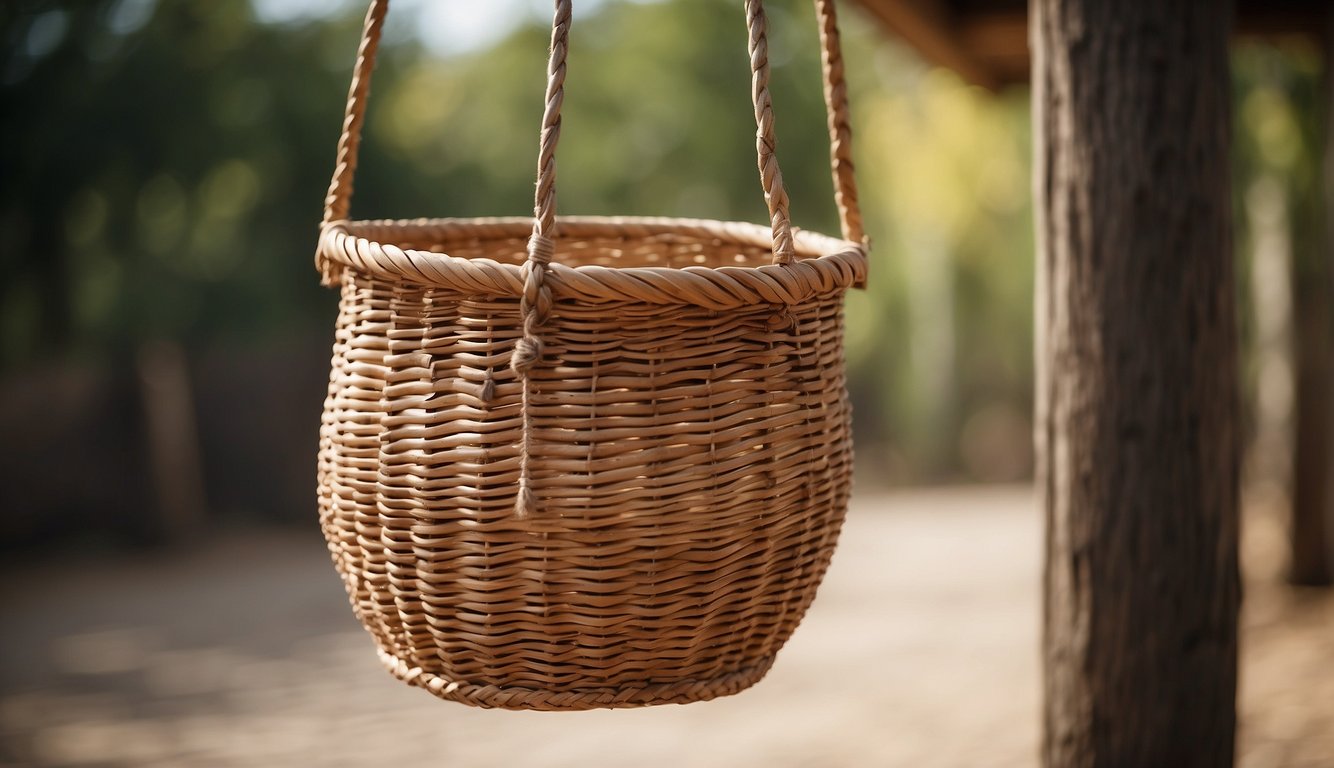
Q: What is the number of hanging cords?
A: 4